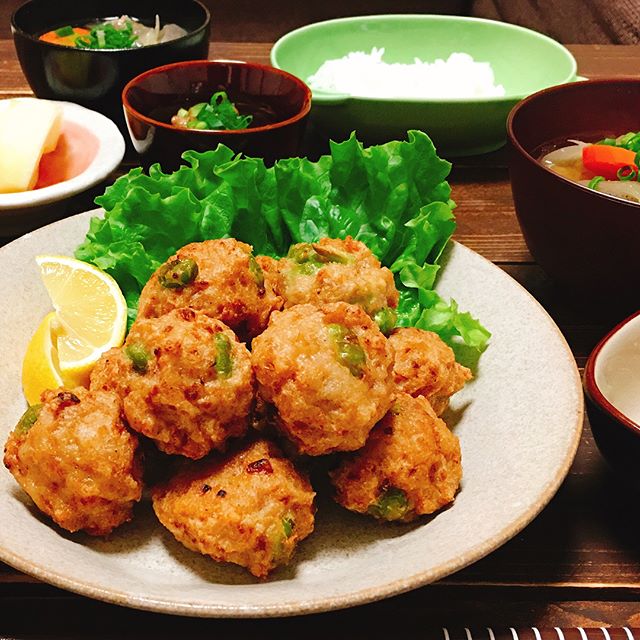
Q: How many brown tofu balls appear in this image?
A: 8